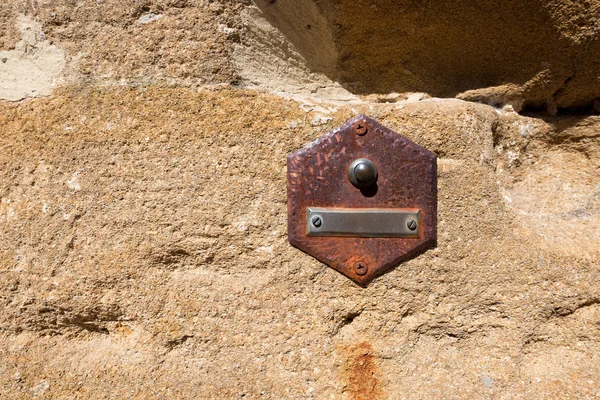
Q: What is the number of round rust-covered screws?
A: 2